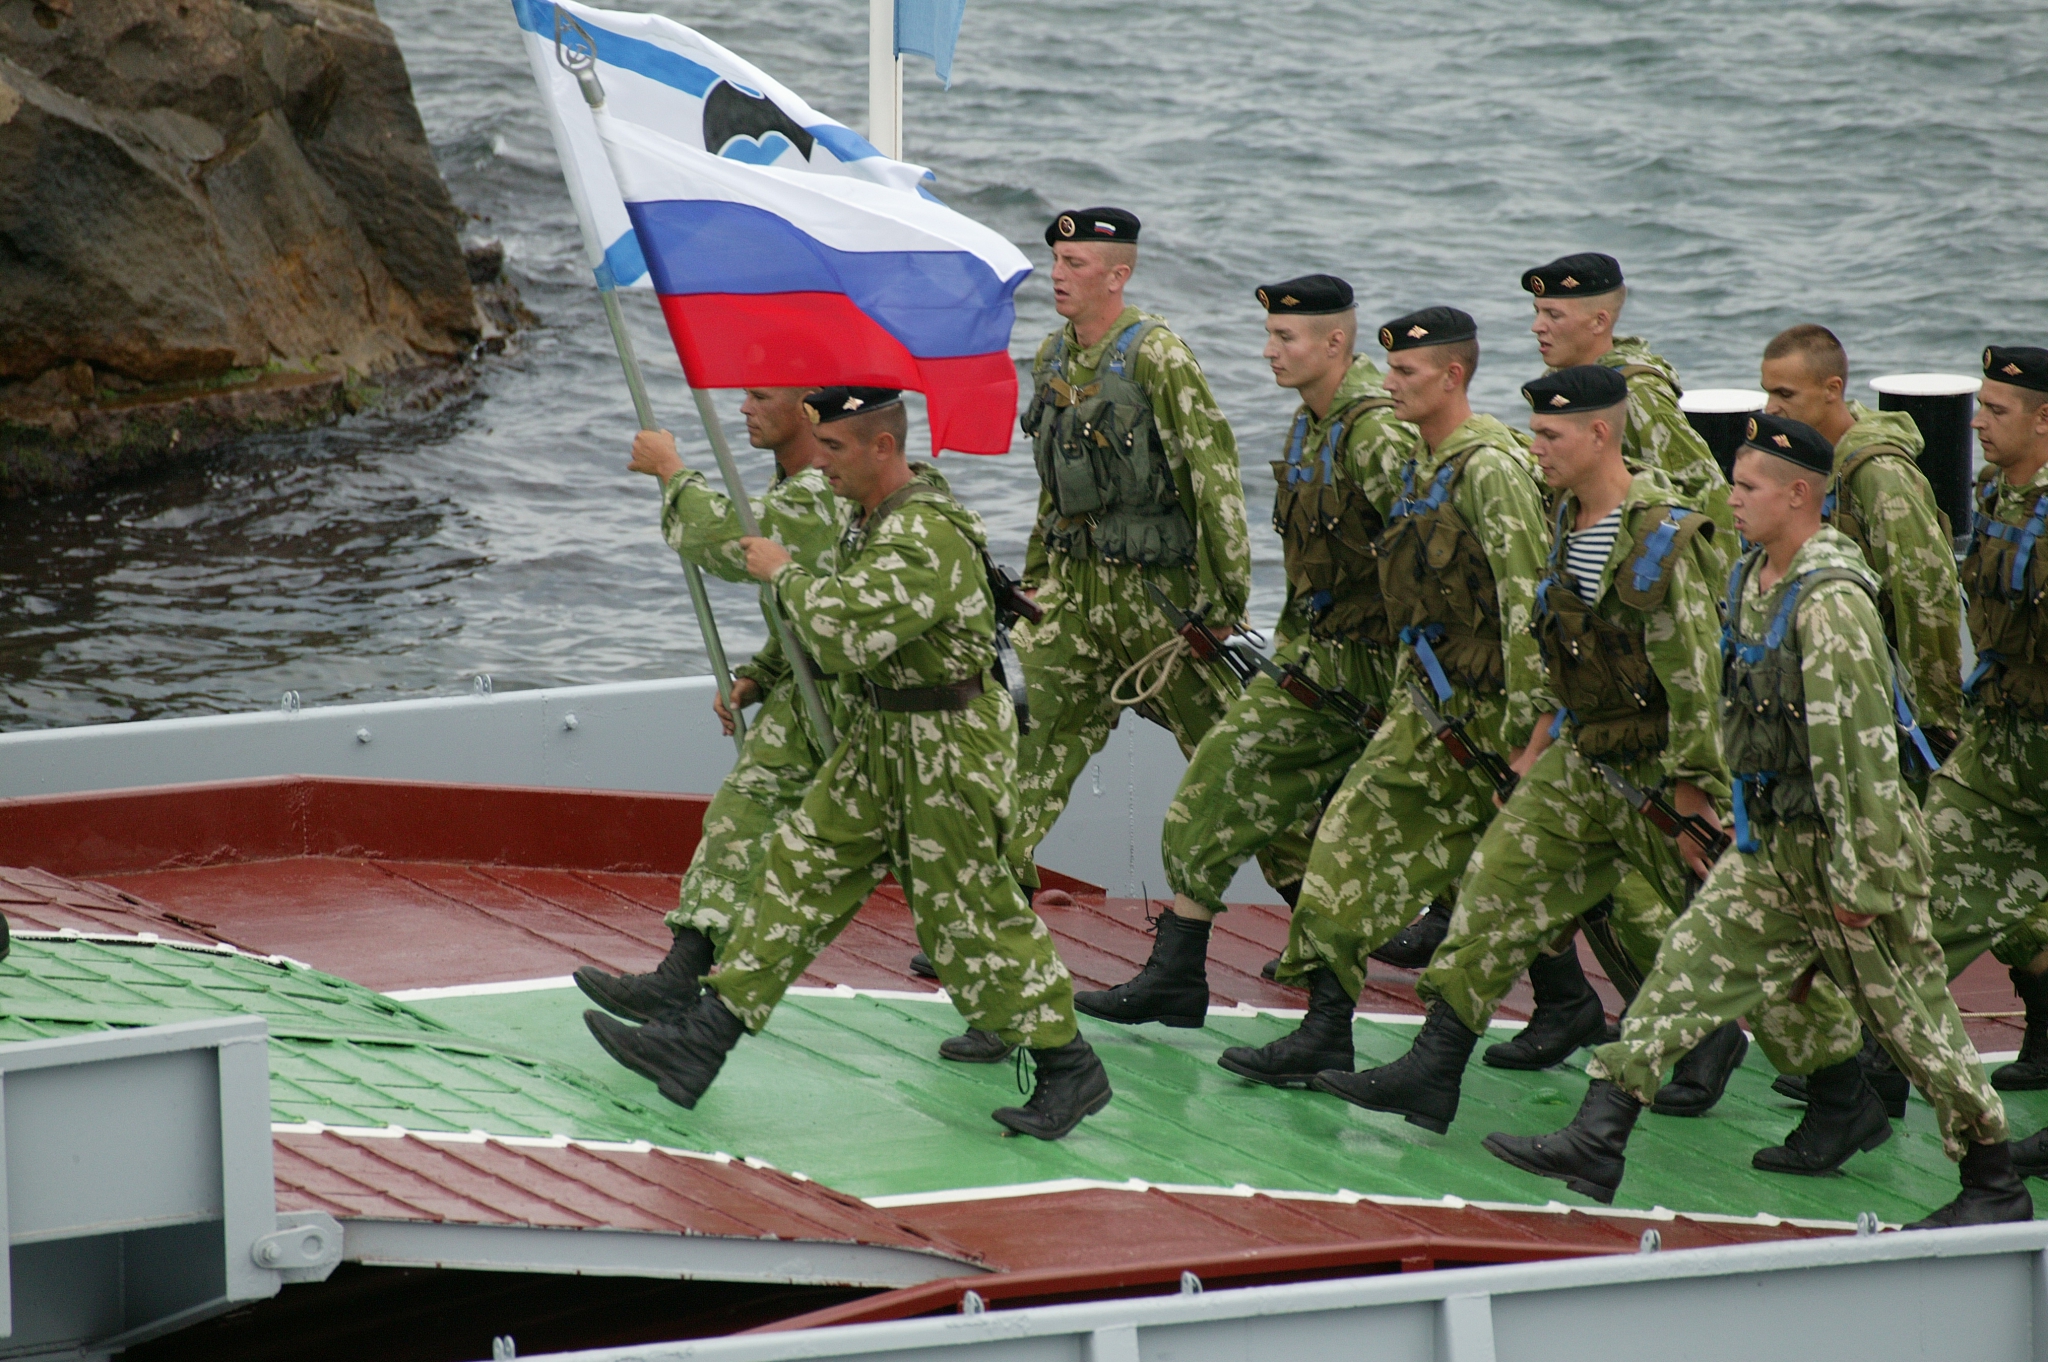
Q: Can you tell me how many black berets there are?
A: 8